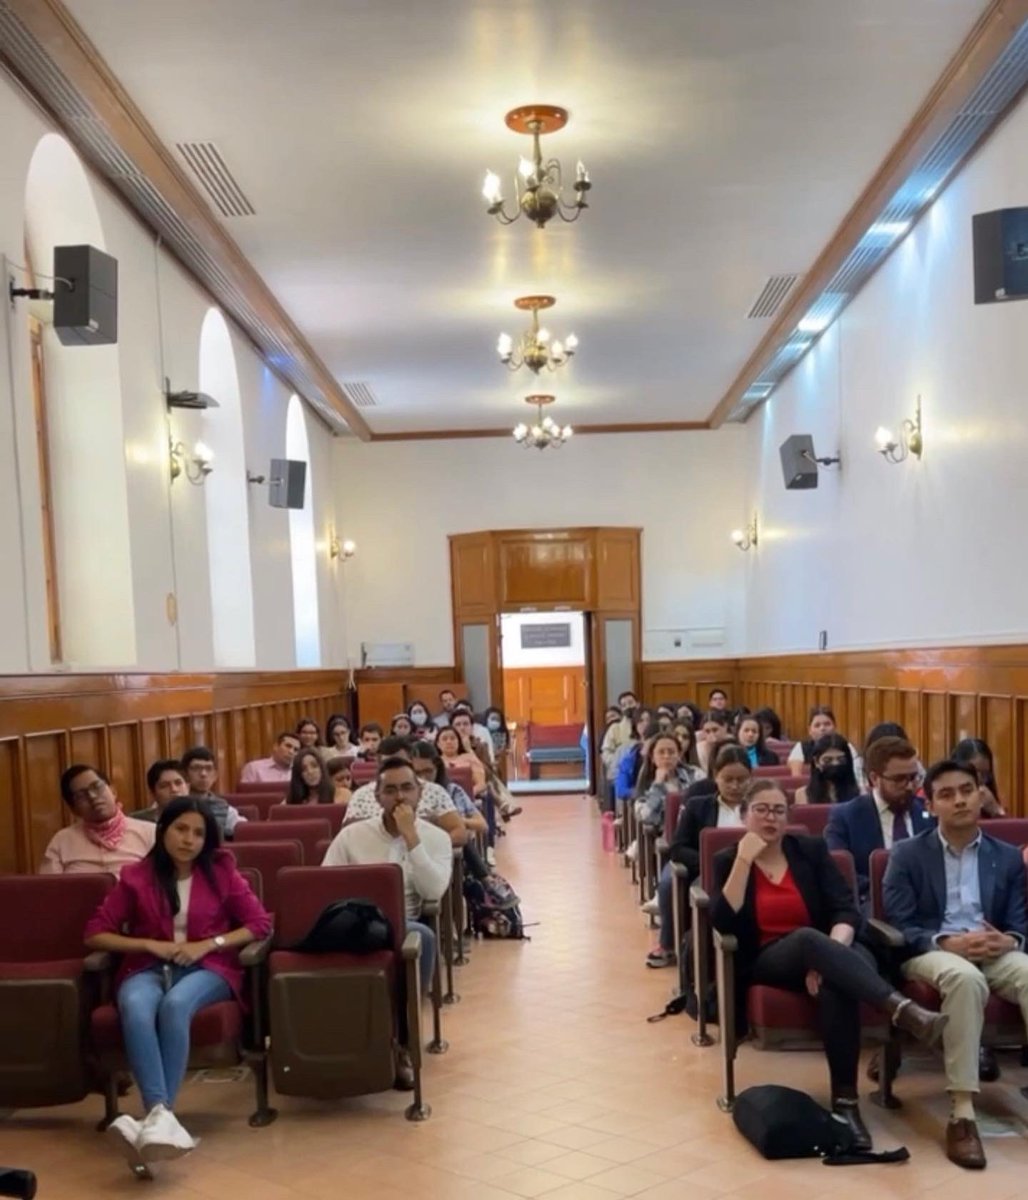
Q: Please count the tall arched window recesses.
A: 3